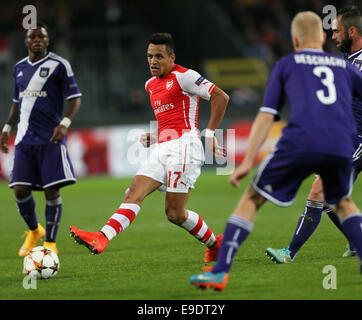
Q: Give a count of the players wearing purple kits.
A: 3